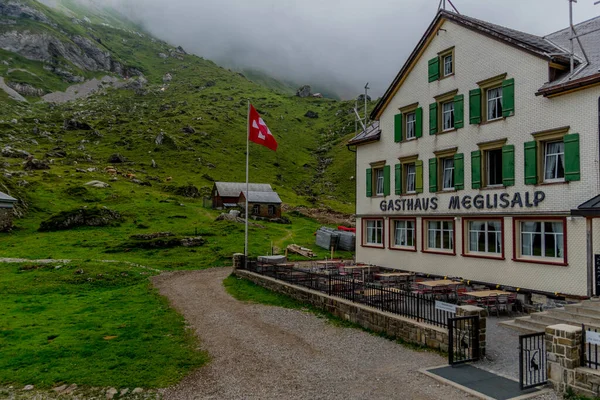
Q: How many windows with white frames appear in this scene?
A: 14